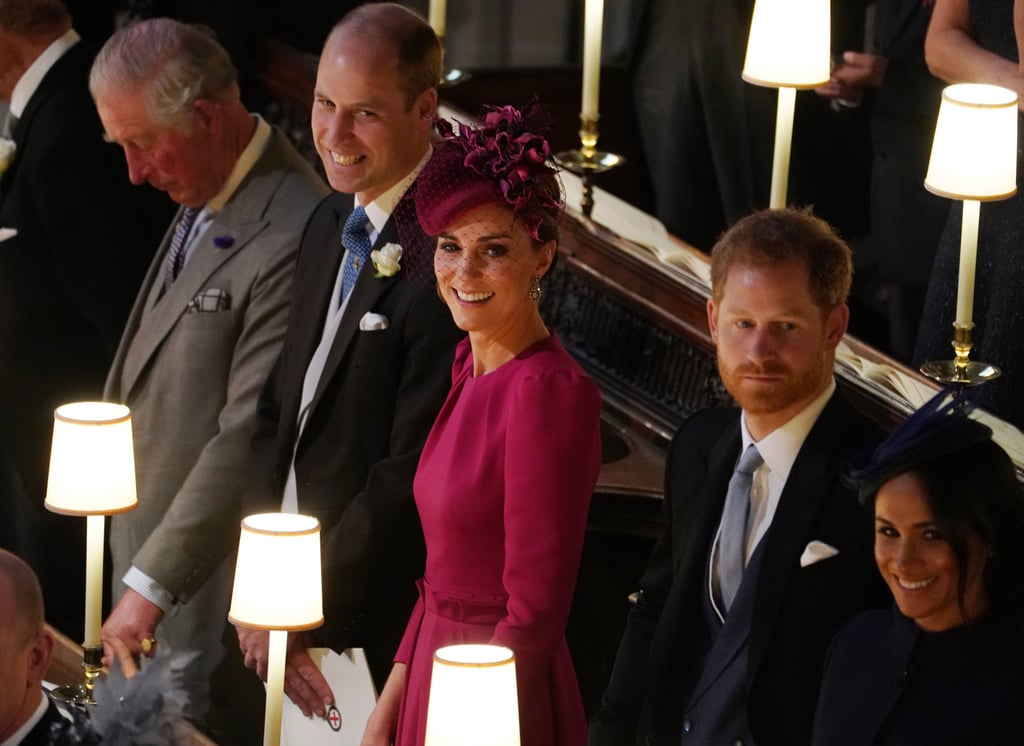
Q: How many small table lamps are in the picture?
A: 5